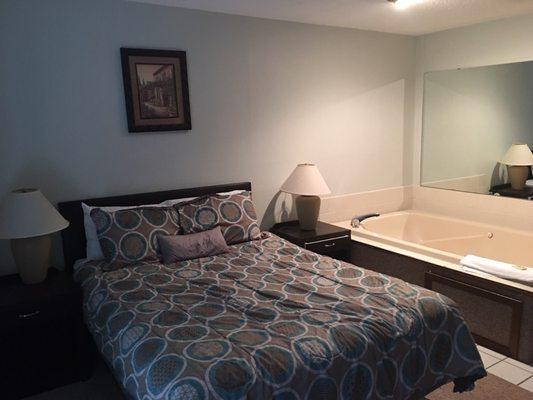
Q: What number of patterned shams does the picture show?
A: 2